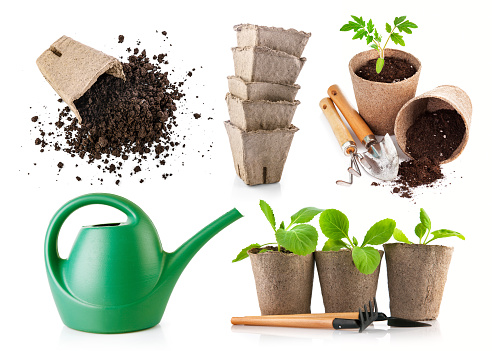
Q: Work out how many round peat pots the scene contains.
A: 5